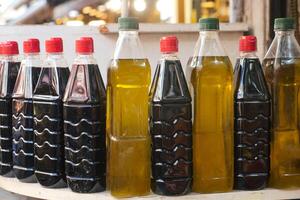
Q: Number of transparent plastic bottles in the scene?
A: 9